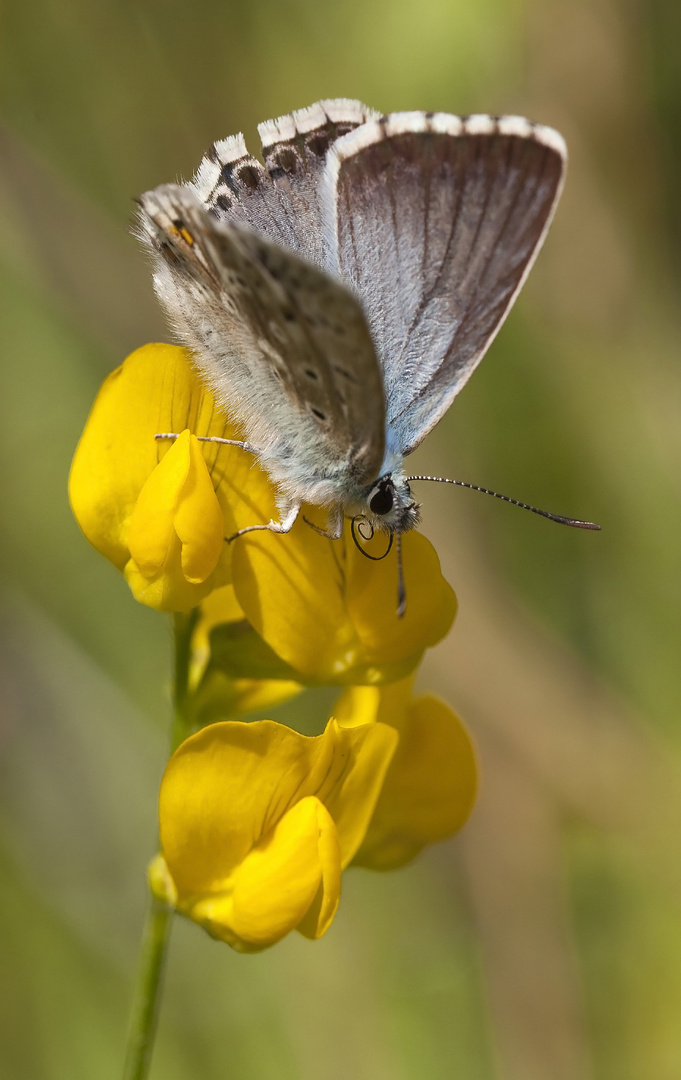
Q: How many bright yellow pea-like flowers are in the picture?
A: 4